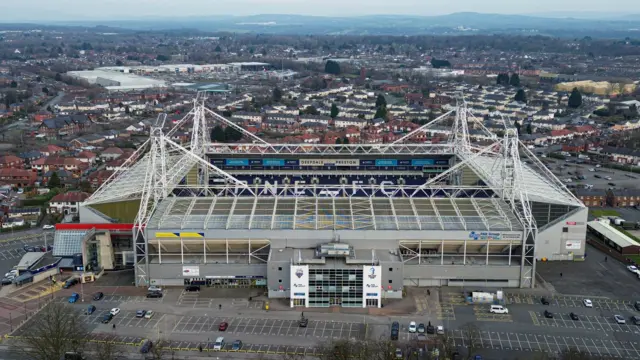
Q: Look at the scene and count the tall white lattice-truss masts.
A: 4